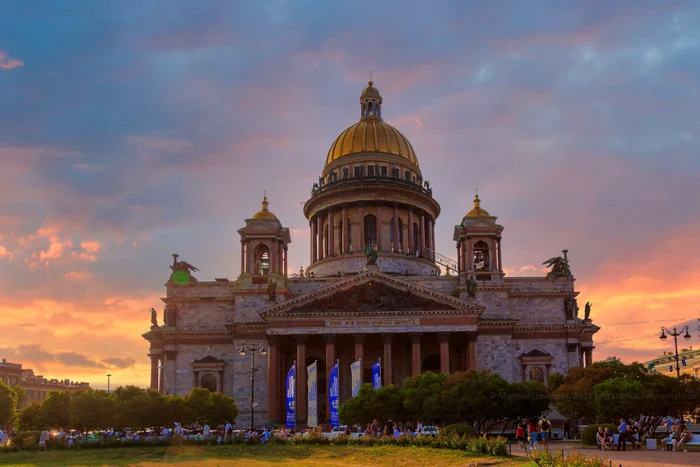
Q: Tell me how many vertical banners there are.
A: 5